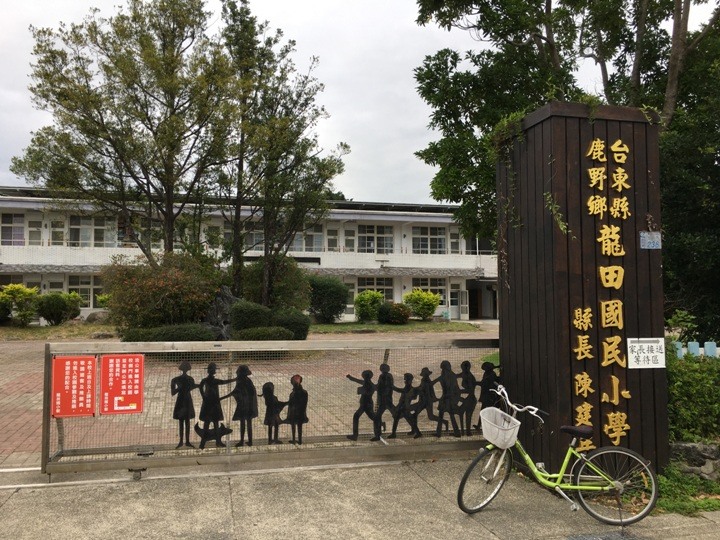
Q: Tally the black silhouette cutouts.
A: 13